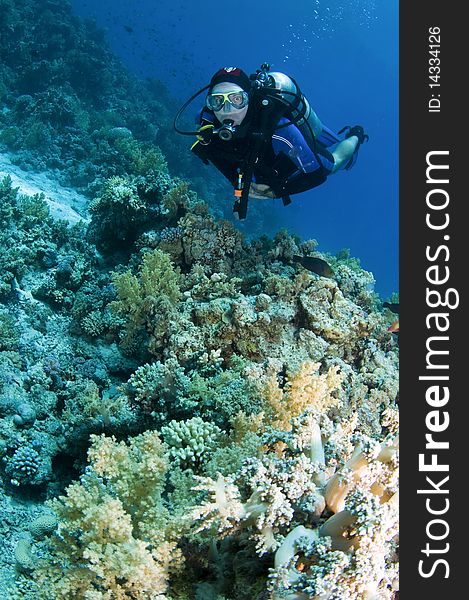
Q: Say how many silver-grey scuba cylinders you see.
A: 1